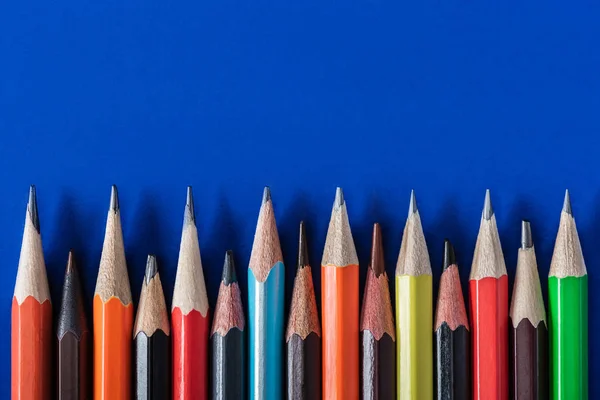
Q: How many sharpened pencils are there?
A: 15